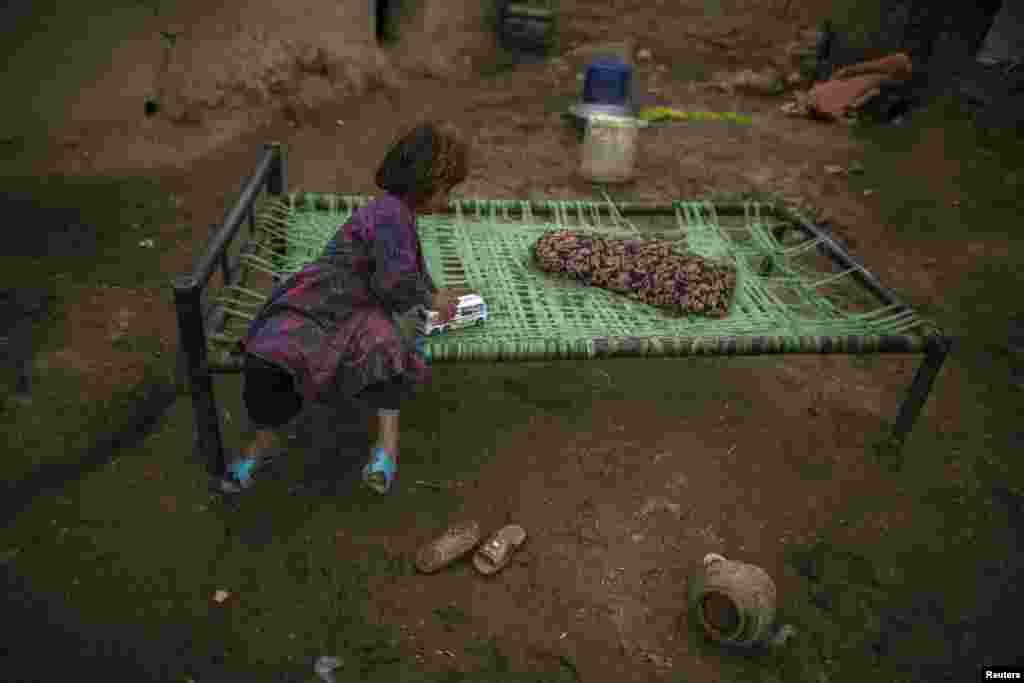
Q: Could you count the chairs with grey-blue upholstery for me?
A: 0